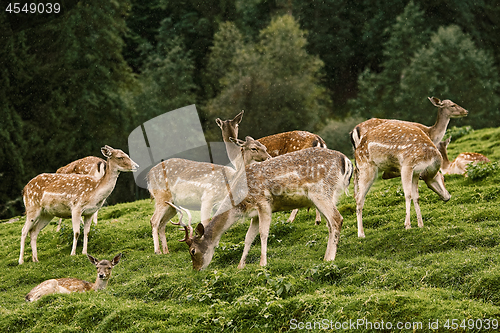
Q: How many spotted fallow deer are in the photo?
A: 9